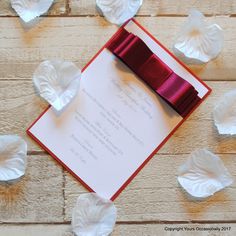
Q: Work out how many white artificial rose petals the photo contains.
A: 8